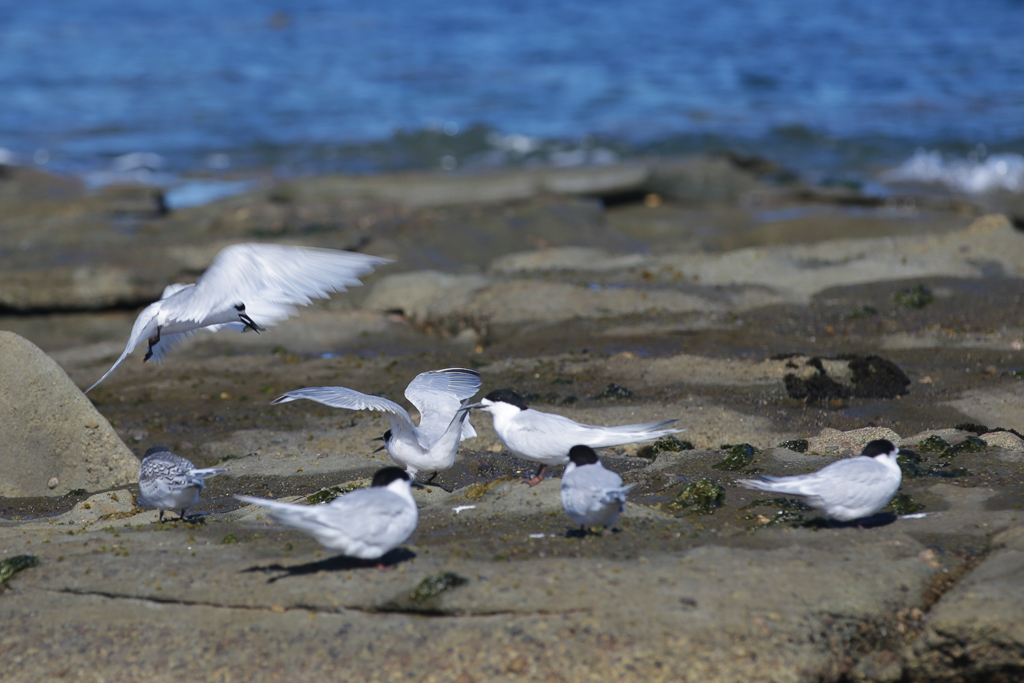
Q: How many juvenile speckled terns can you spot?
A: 1